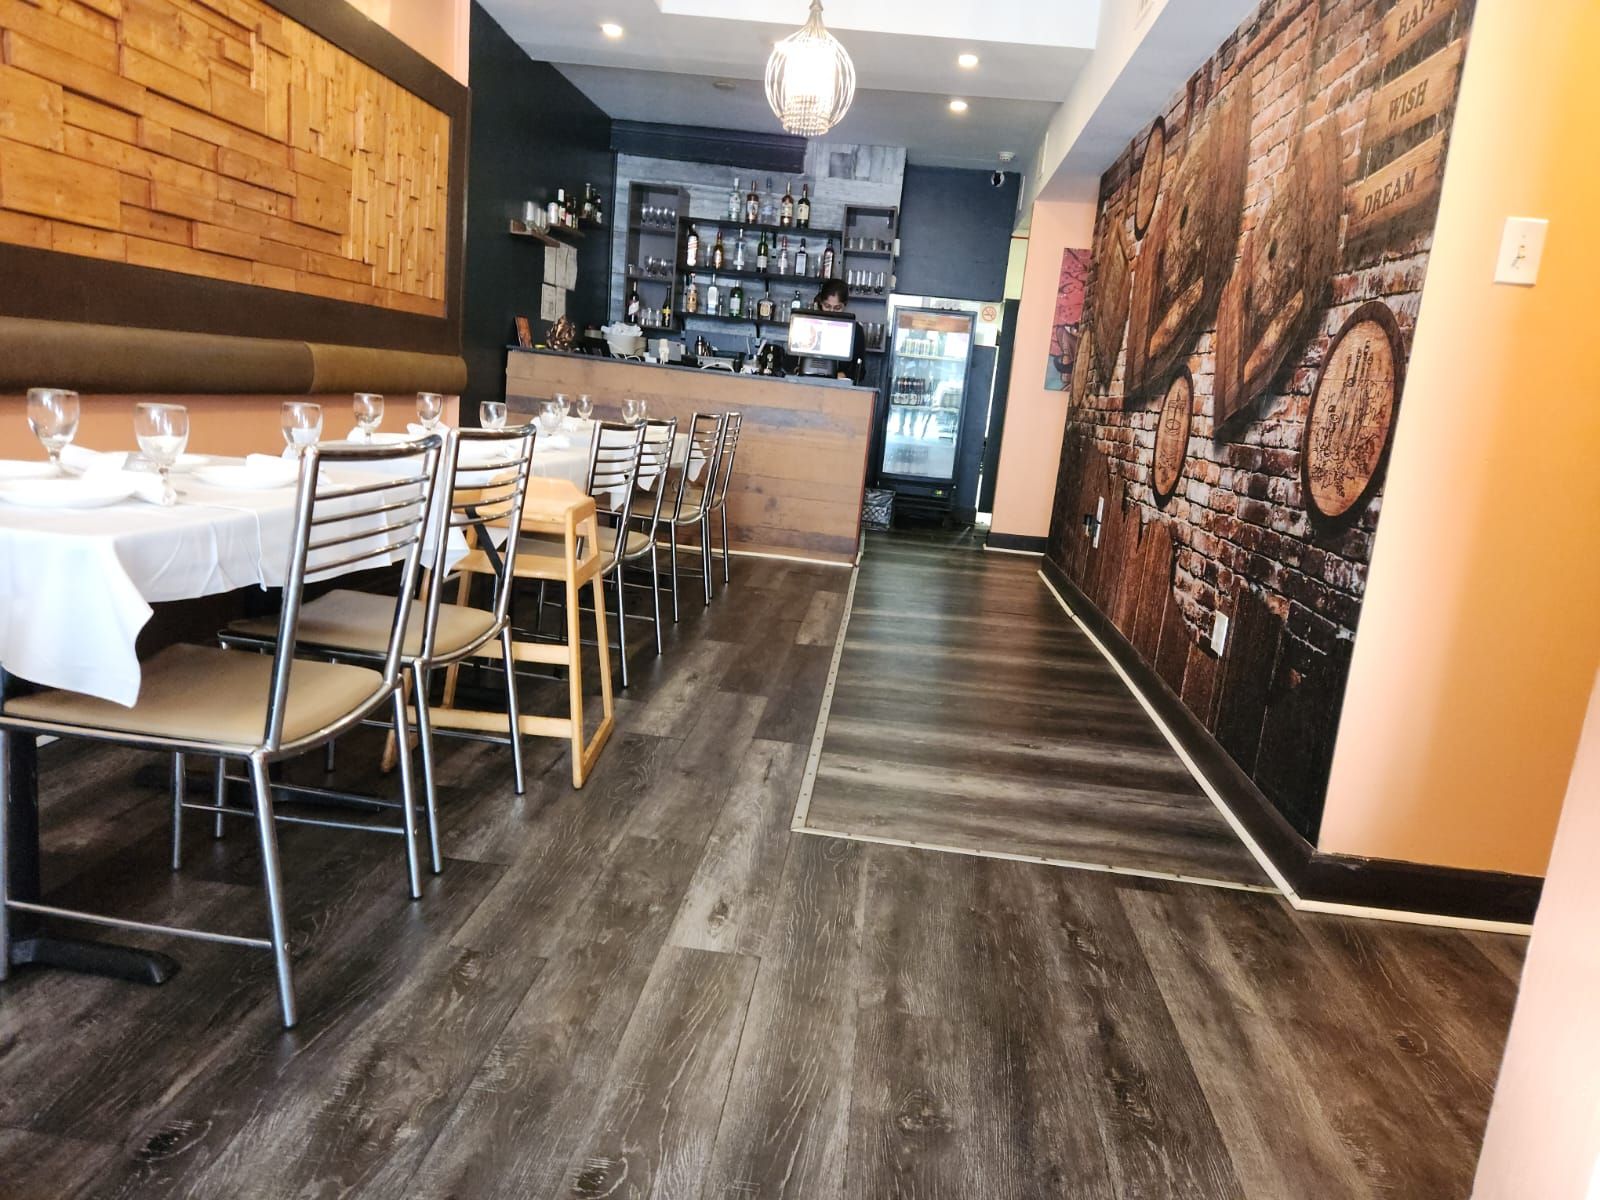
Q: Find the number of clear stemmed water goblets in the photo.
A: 11